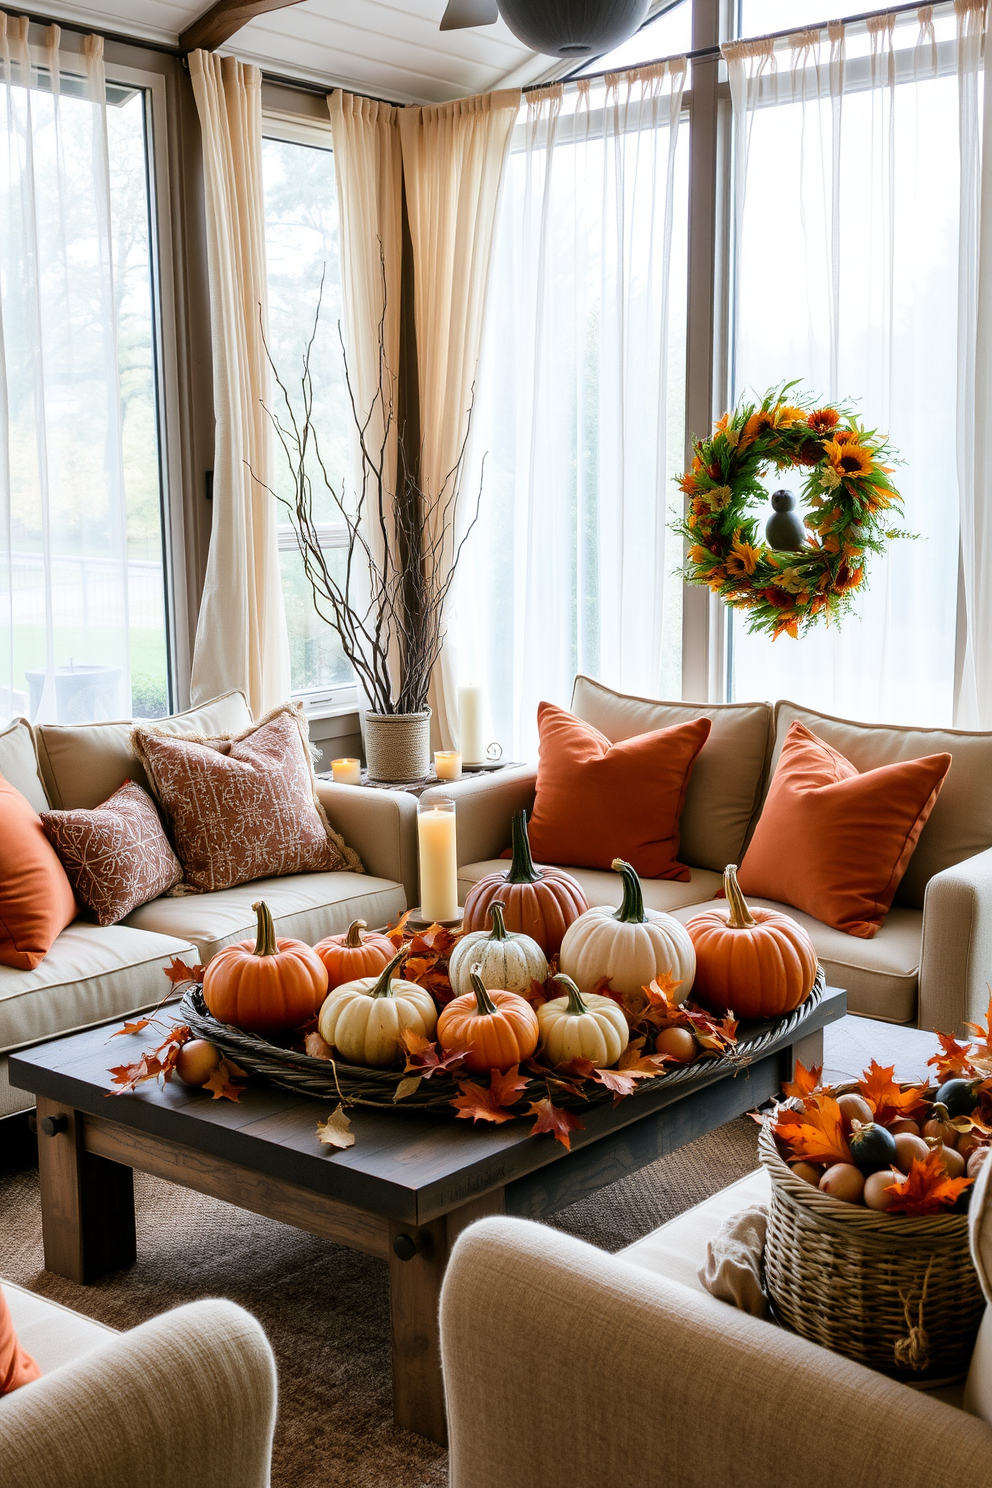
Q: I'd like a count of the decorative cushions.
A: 6